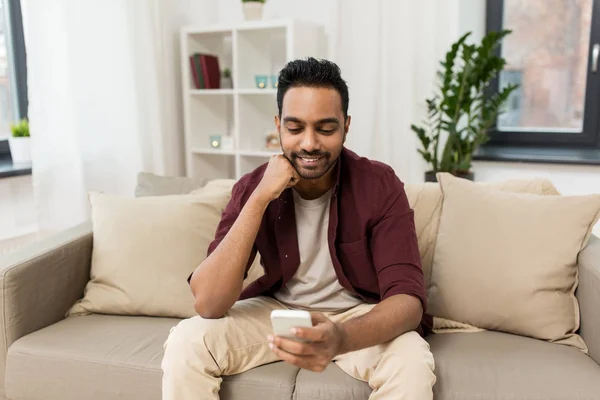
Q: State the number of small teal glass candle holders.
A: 3